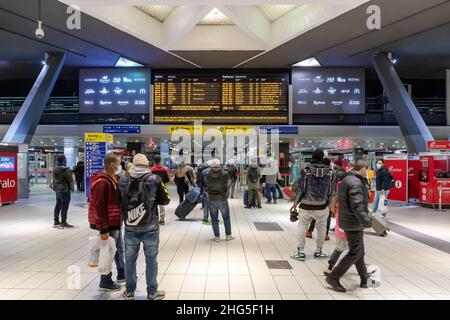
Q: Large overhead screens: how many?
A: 3